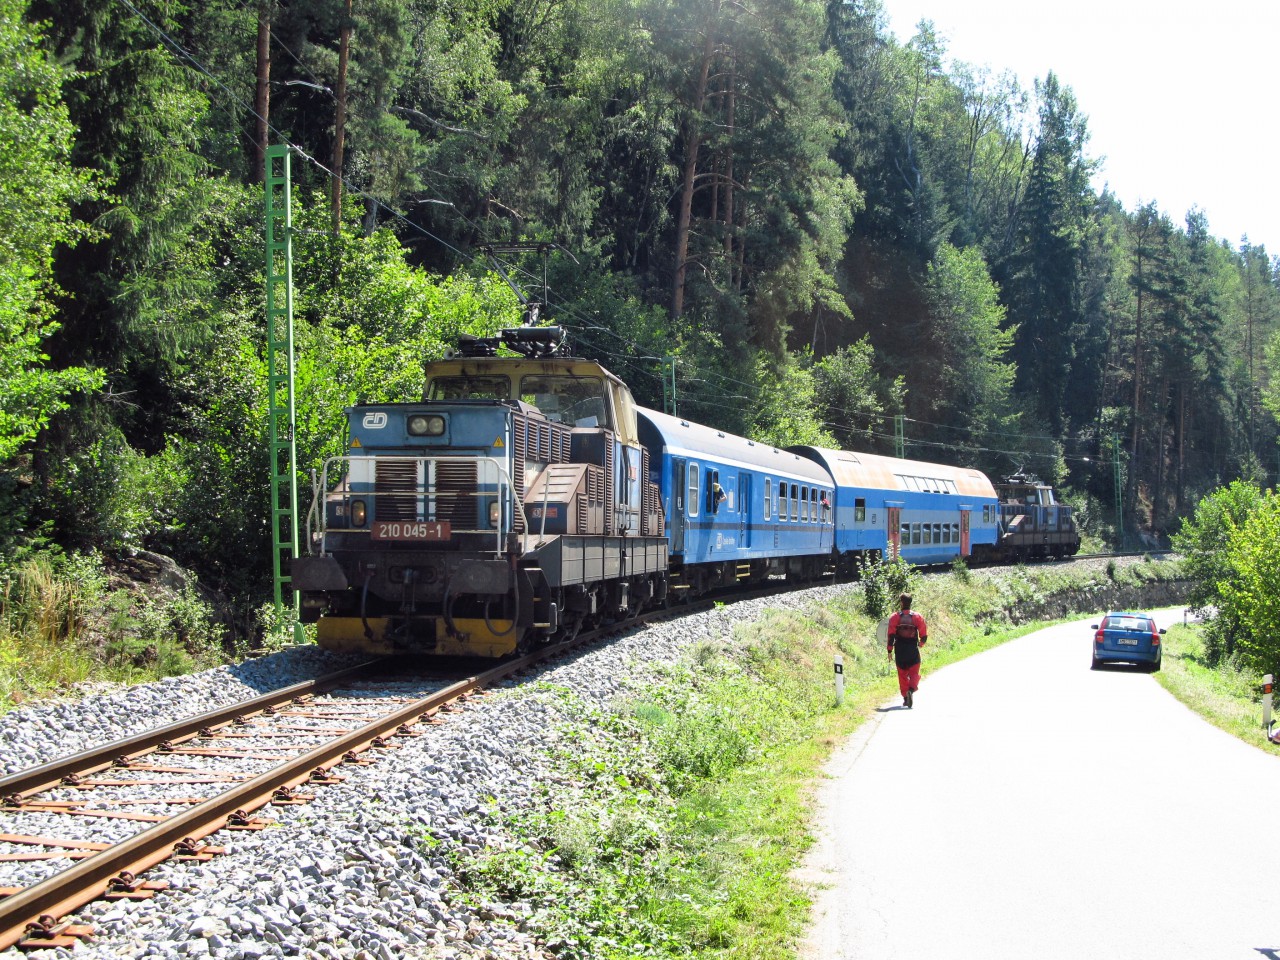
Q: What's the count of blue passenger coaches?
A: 2